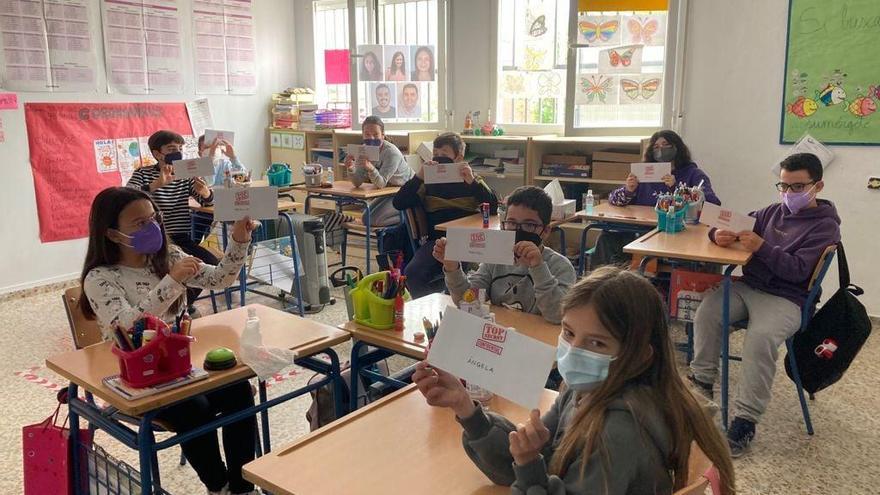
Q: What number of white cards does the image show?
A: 9